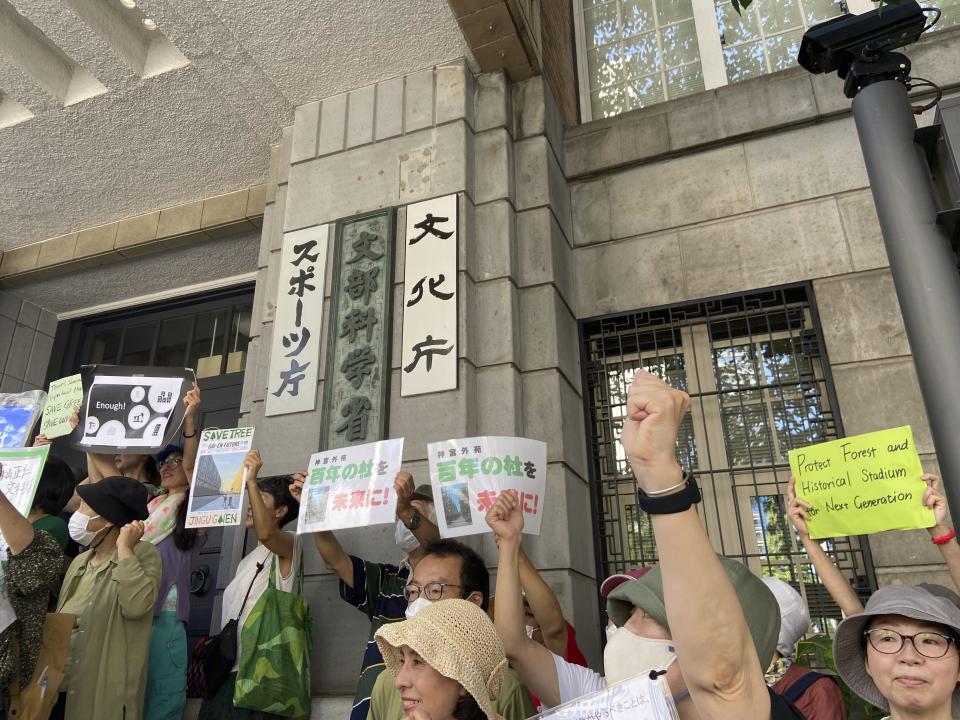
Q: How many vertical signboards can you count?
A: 3